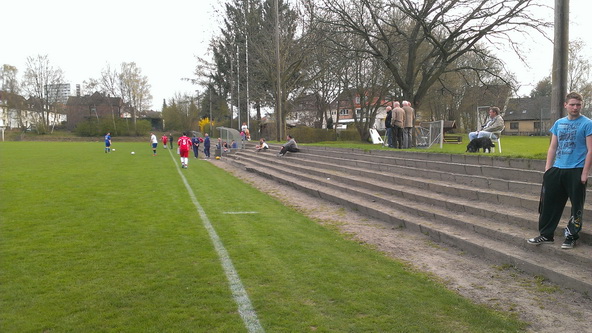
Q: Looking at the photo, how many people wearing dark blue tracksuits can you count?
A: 2